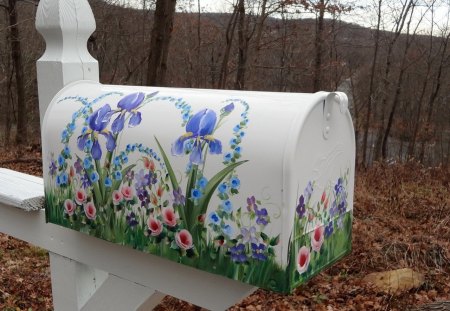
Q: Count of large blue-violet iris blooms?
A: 3